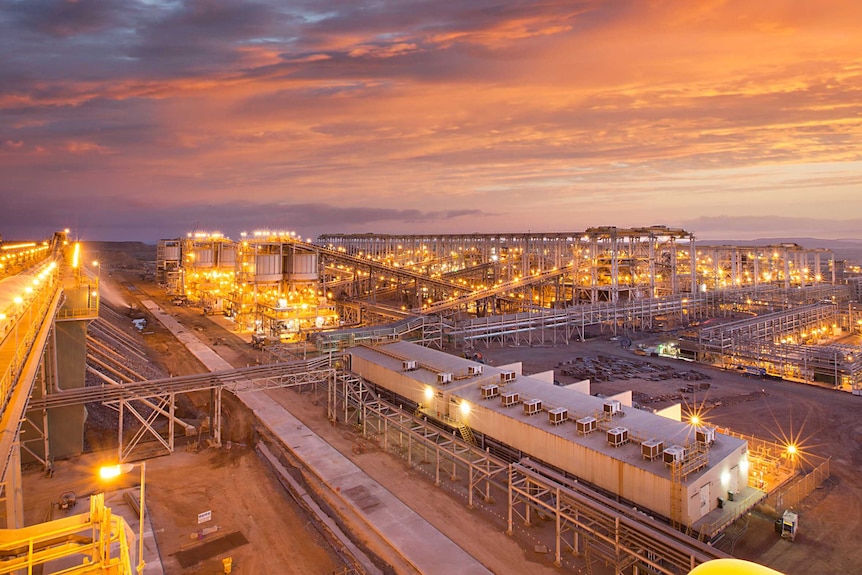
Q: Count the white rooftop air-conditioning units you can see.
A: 14